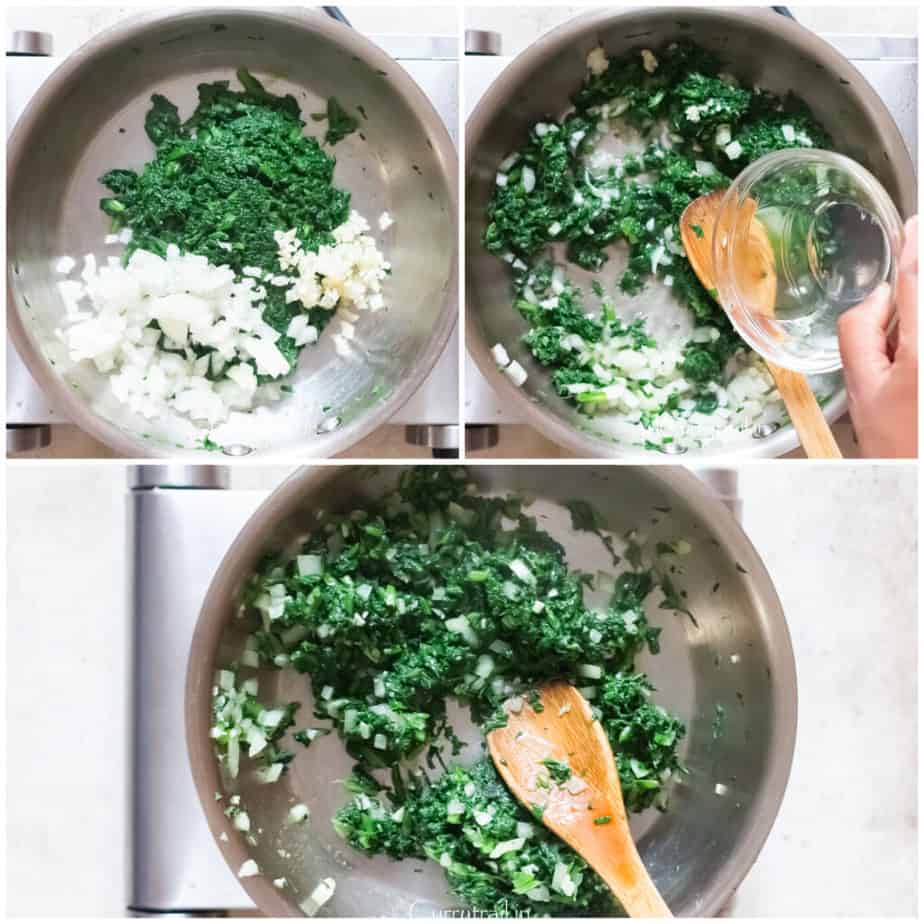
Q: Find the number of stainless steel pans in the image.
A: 3